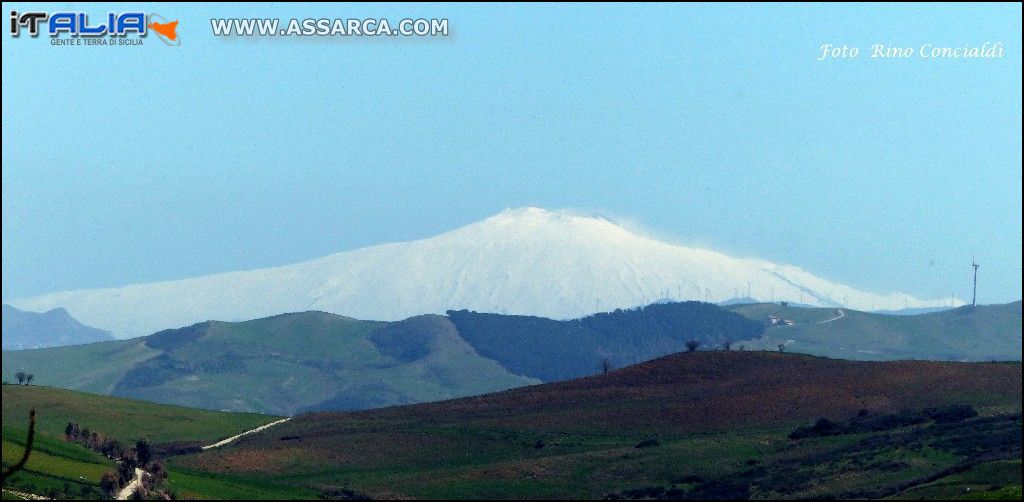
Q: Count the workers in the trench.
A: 0